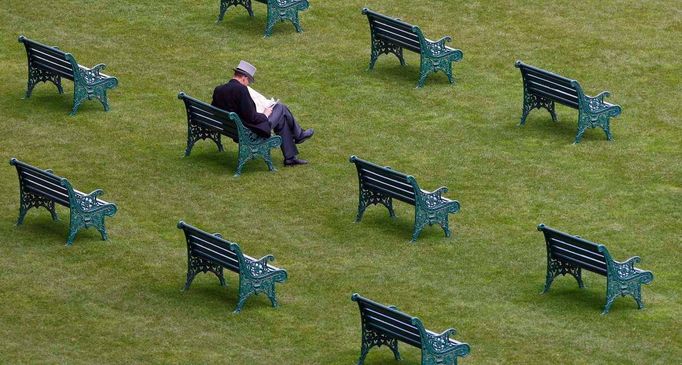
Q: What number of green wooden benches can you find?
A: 10